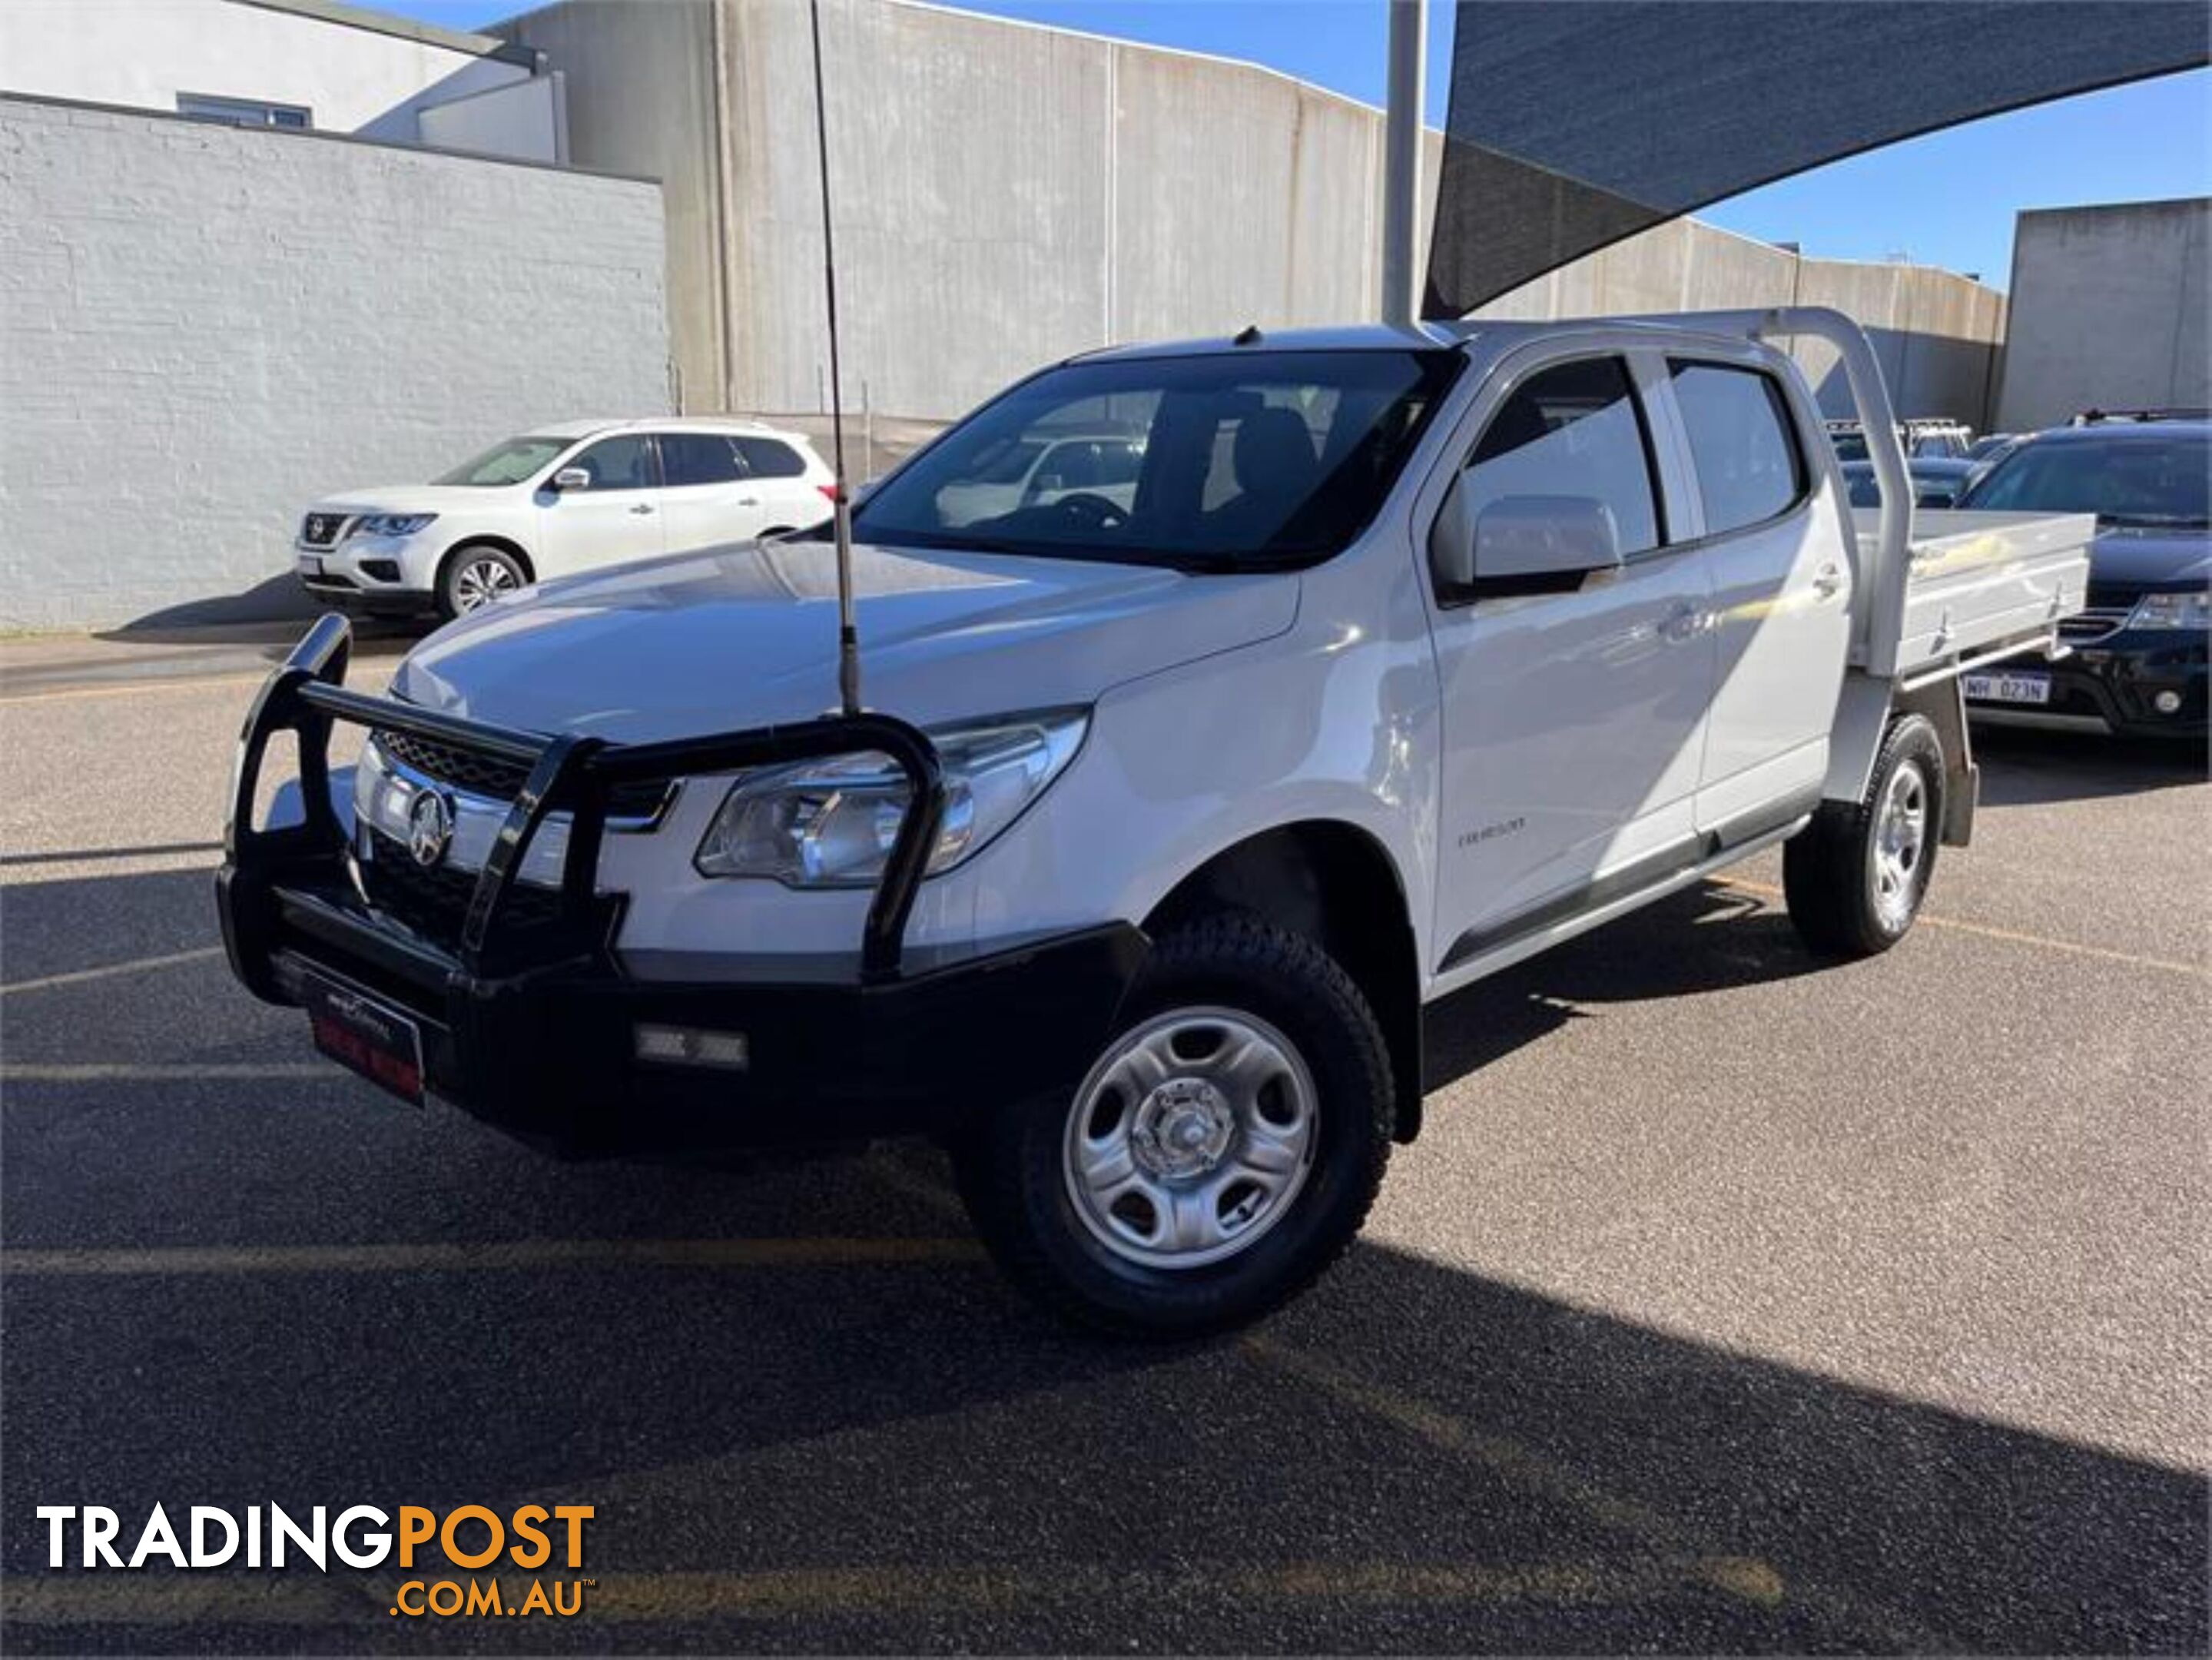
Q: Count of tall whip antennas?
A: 1